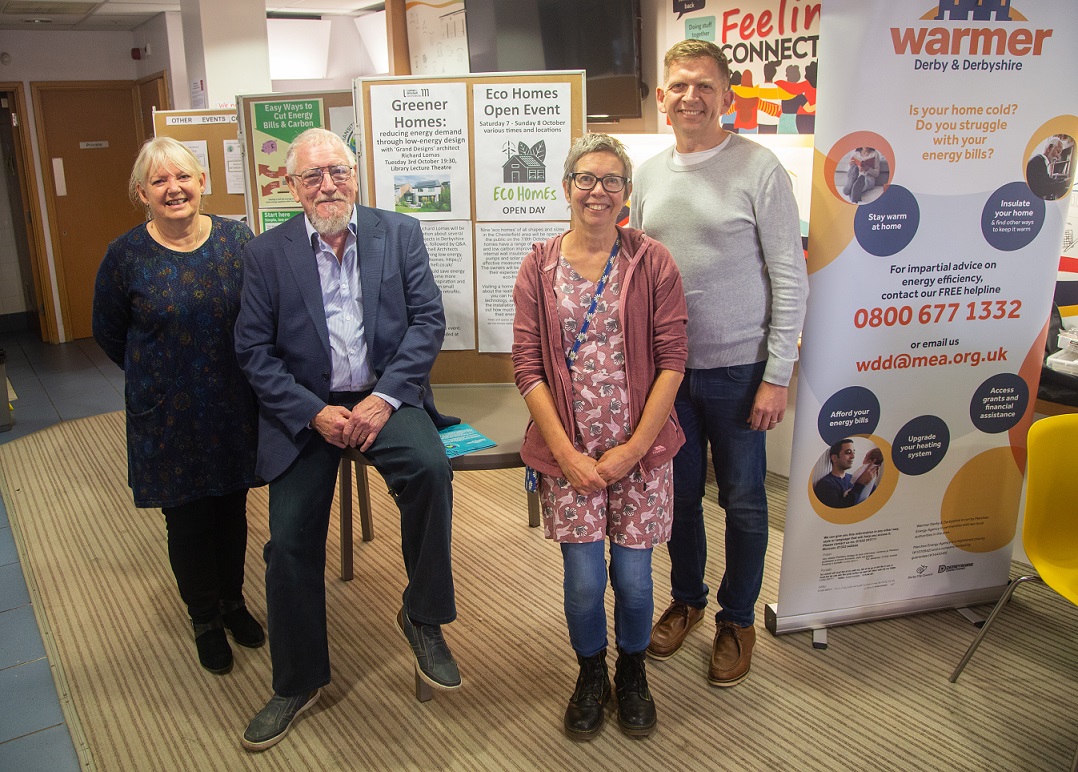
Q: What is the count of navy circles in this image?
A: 5